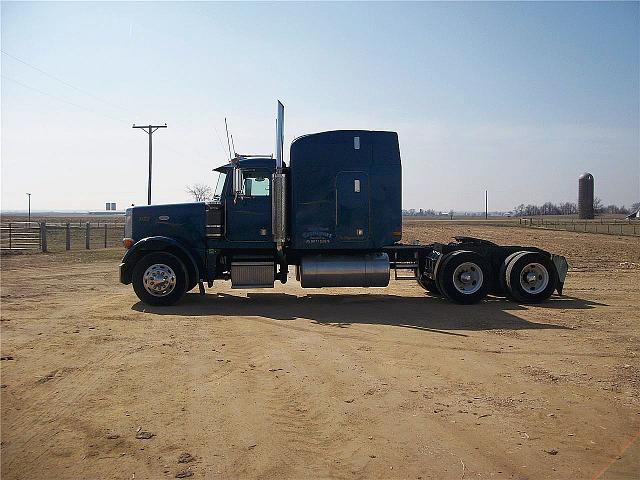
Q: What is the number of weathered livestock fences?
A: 2